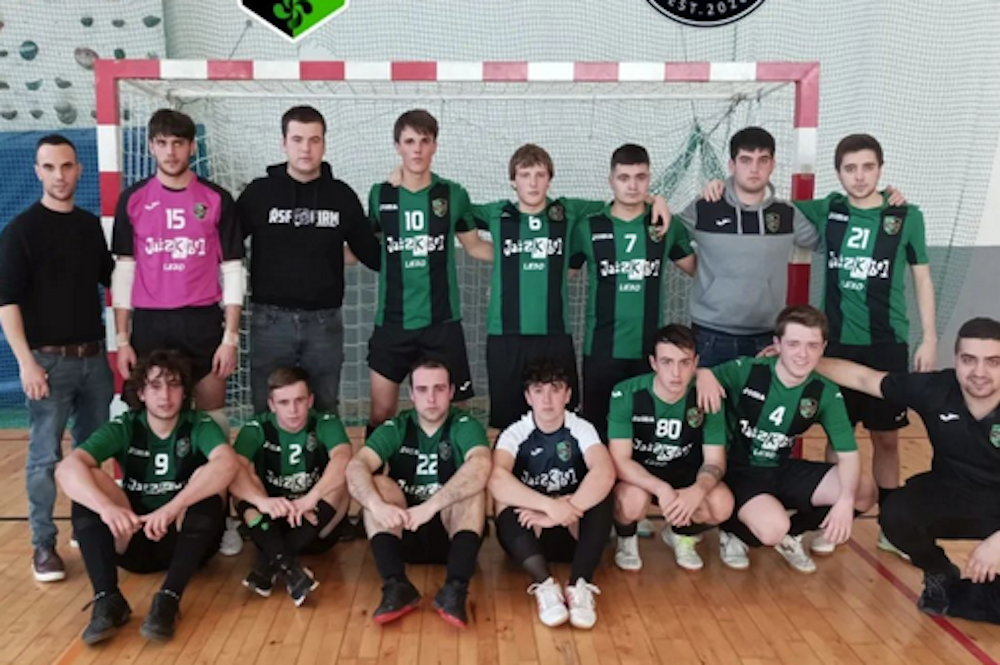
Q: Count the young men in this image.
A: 15